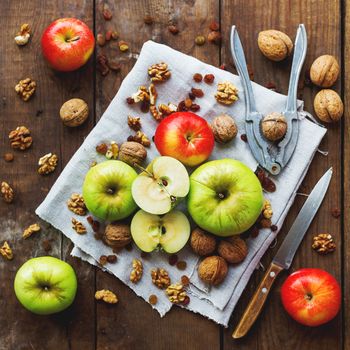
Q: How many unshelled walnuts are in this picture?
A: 11